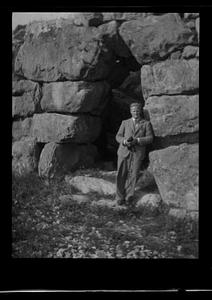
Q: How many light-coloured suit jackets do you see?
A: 1